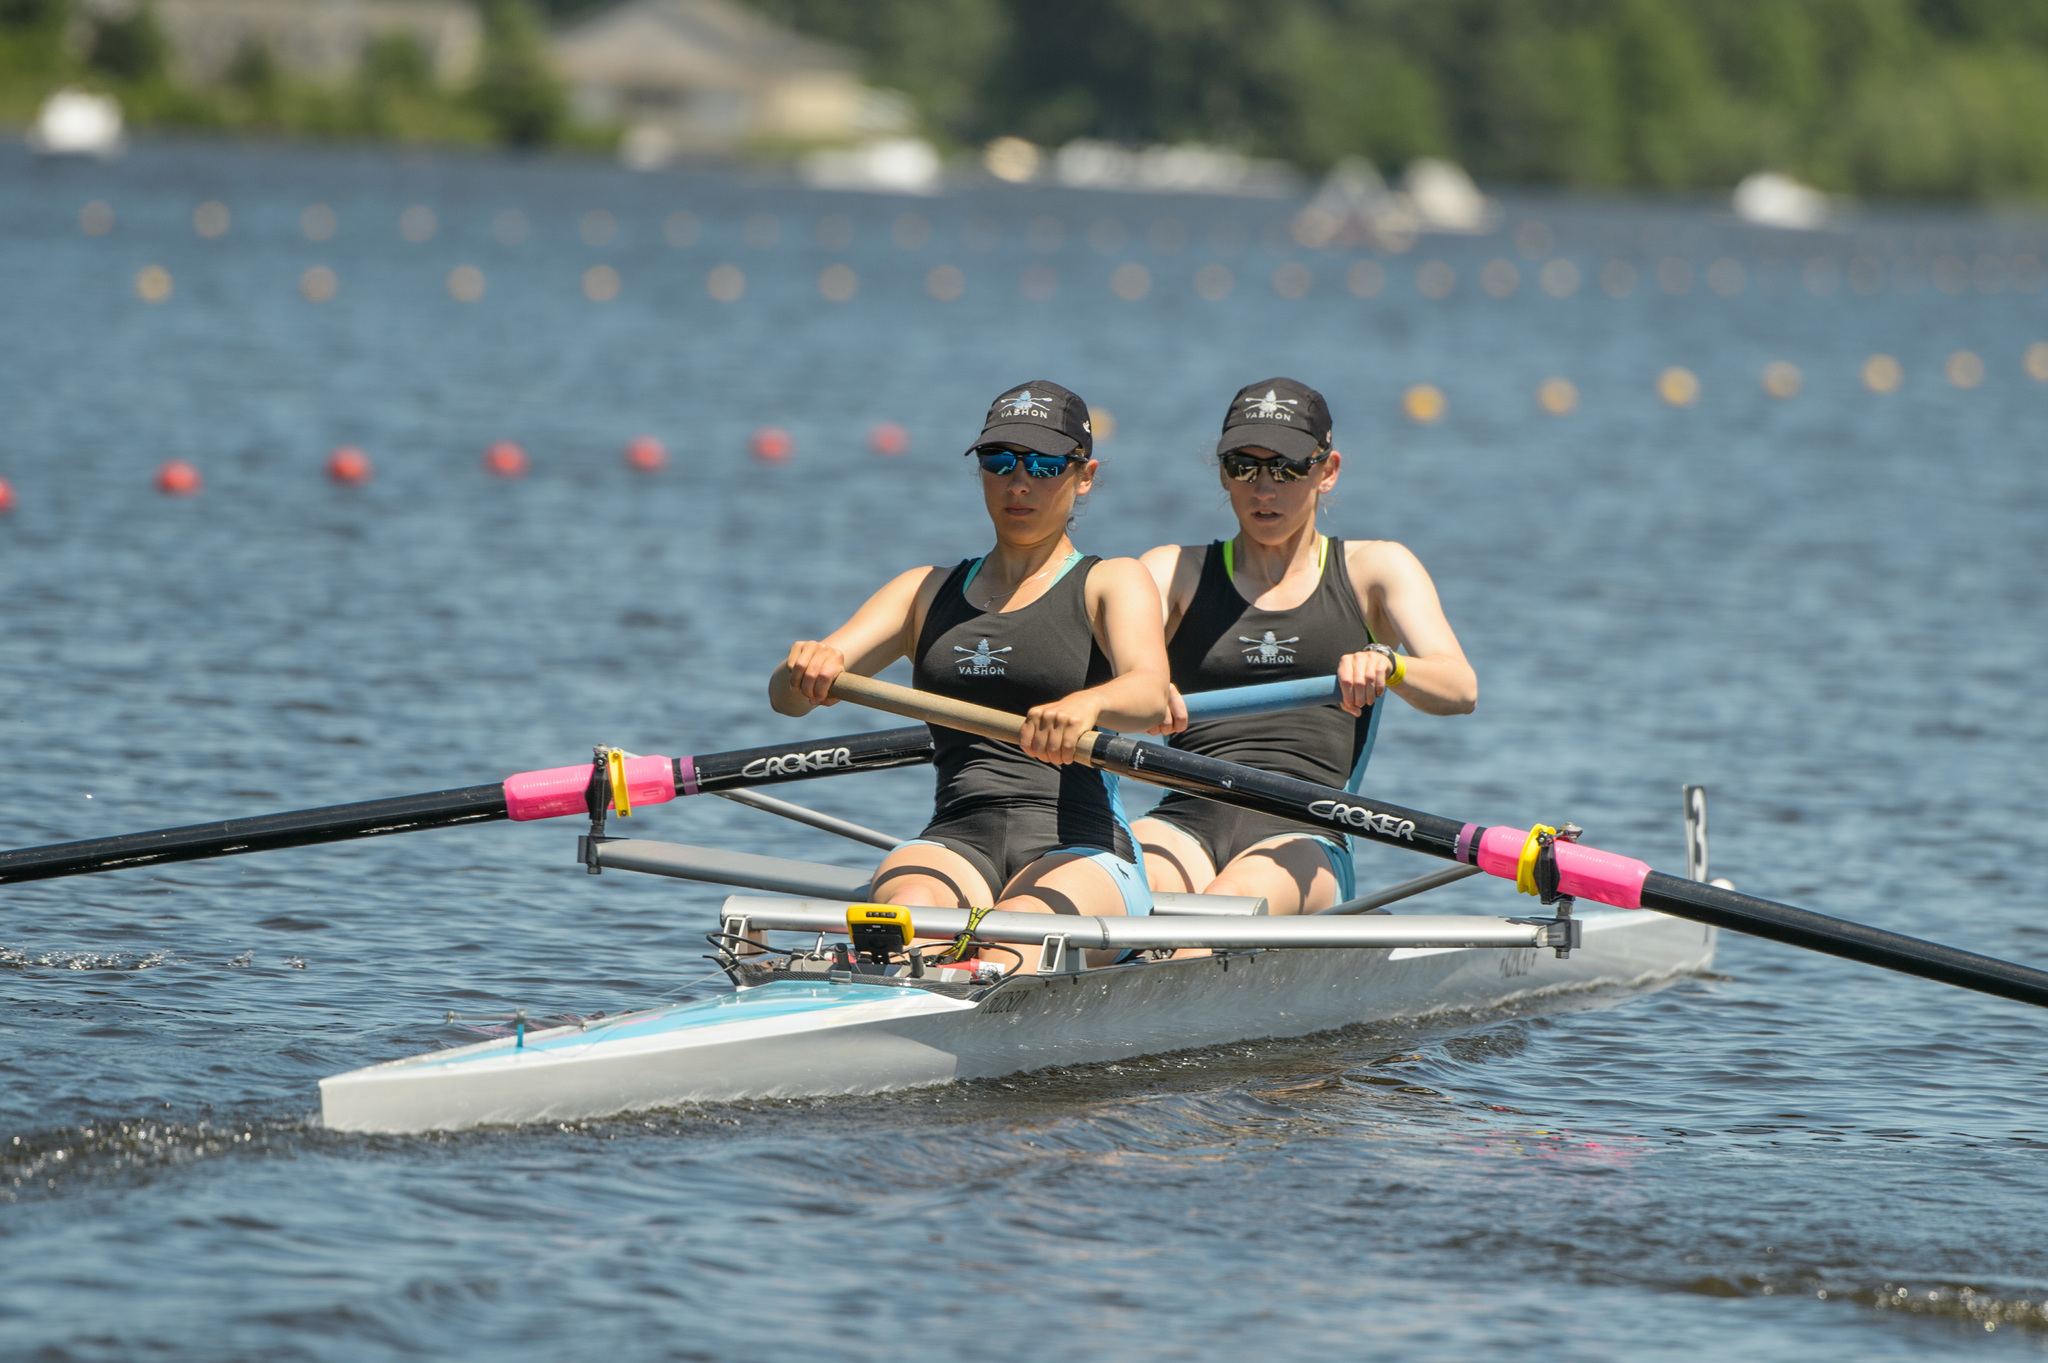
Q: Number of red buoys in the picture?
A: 7